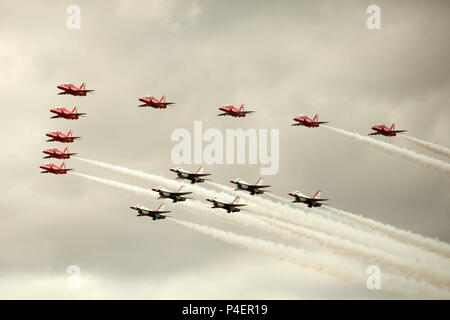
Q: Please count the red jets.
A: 9